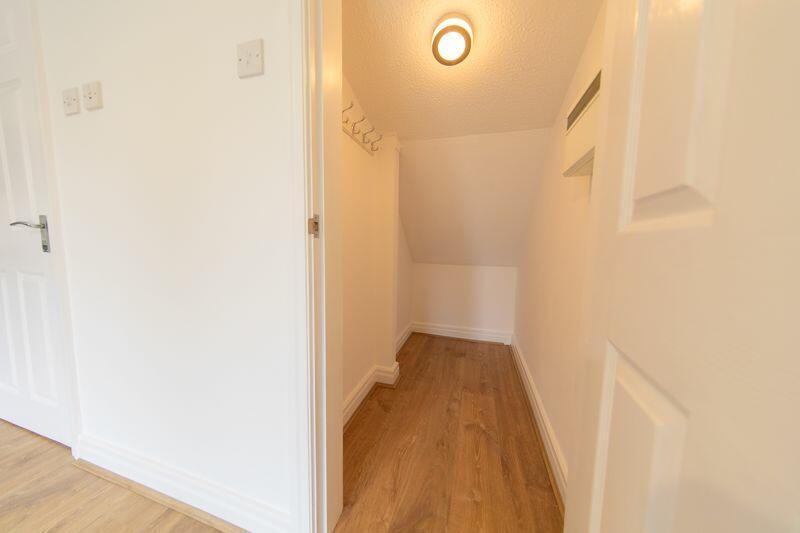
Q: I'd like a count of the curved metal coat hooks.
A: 4